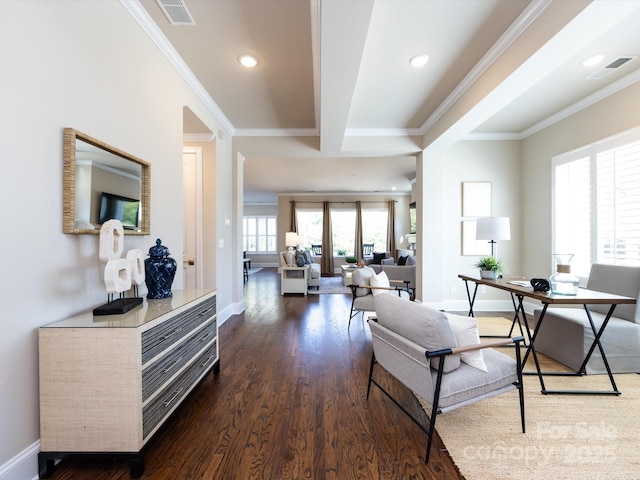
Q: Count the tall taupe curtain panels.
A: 4